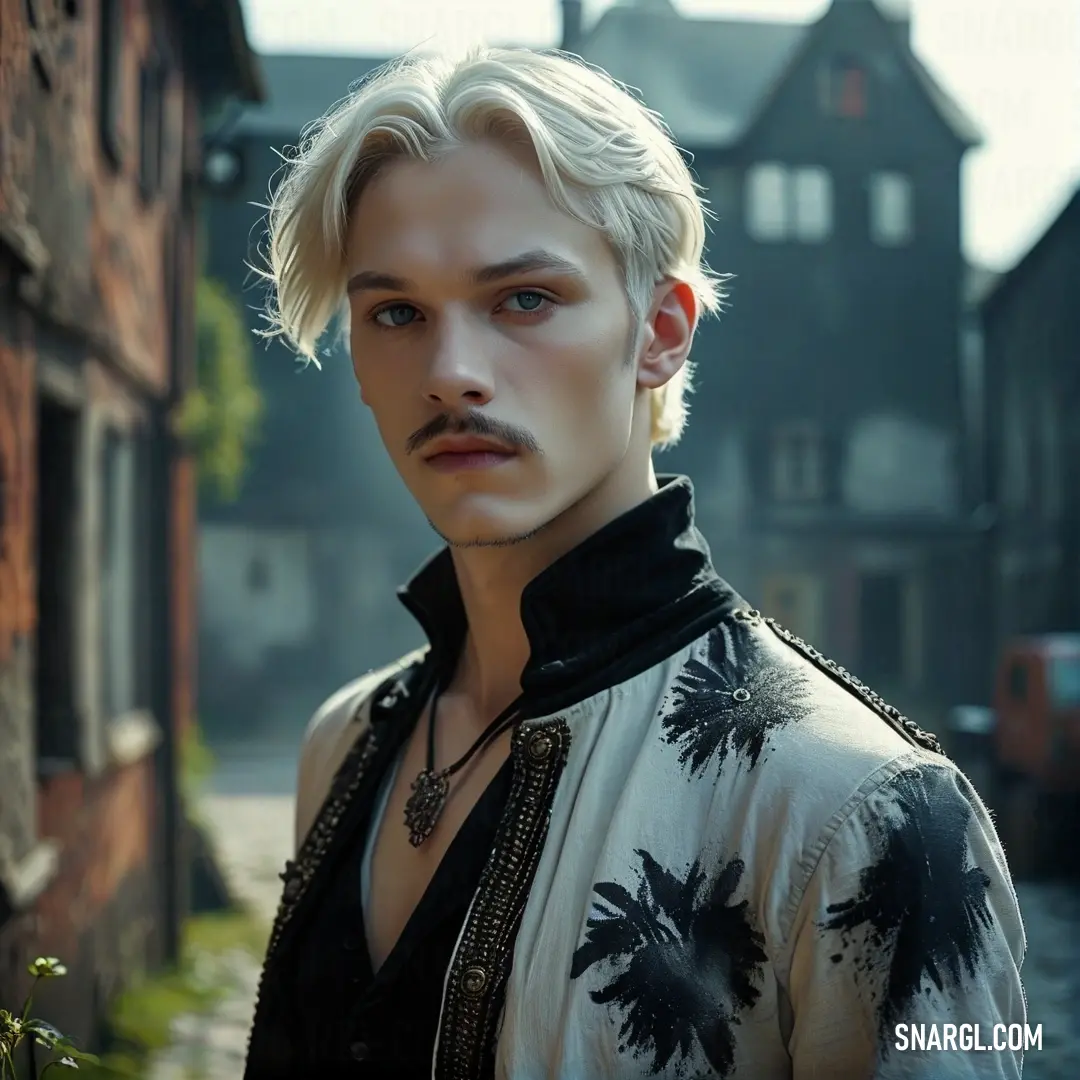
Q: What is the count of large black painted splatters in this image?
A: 3